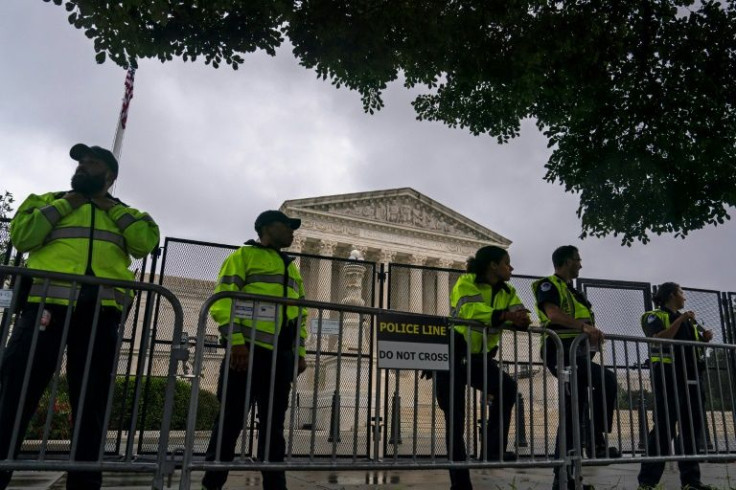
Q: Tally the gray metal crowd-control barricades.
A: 3